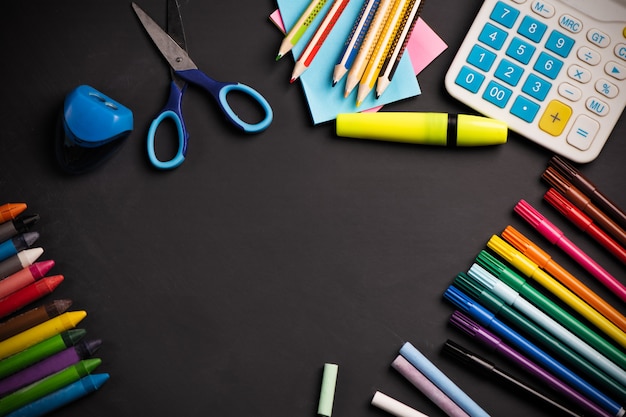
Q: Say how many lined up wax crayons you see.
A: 12